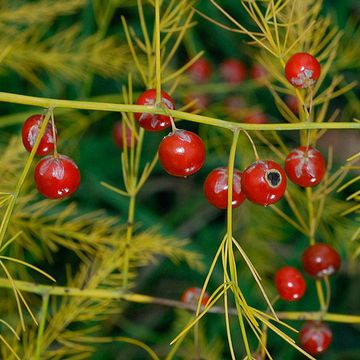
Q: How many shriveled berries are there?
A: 0